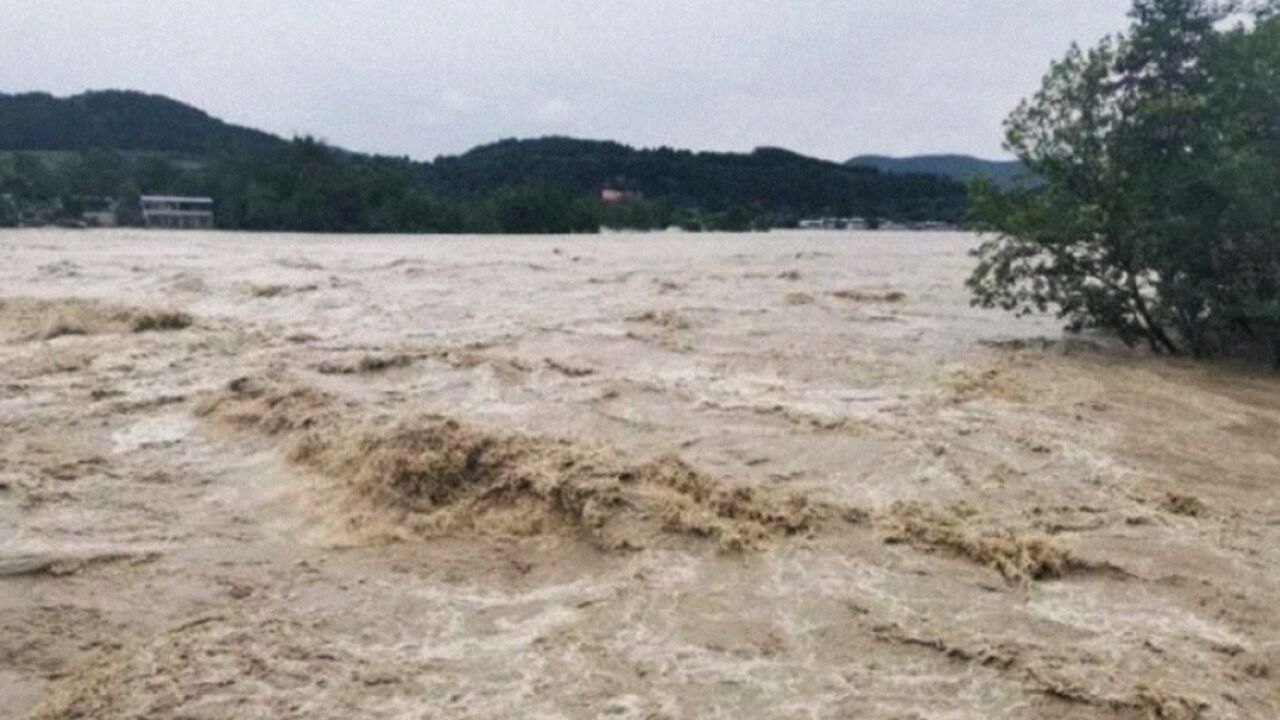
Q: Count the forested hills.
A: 3